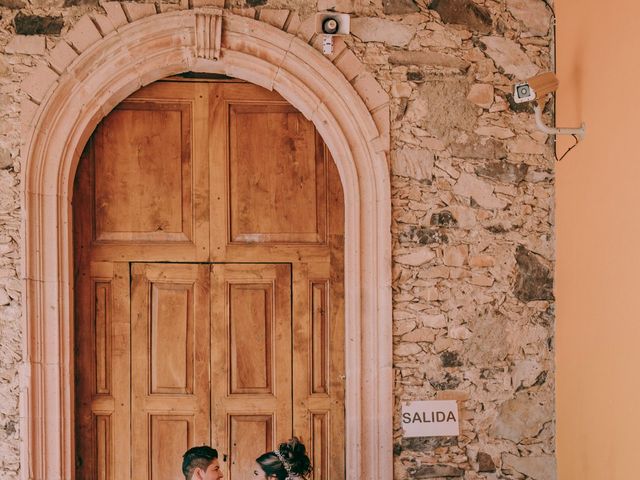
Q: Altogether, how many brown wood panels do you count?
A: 10